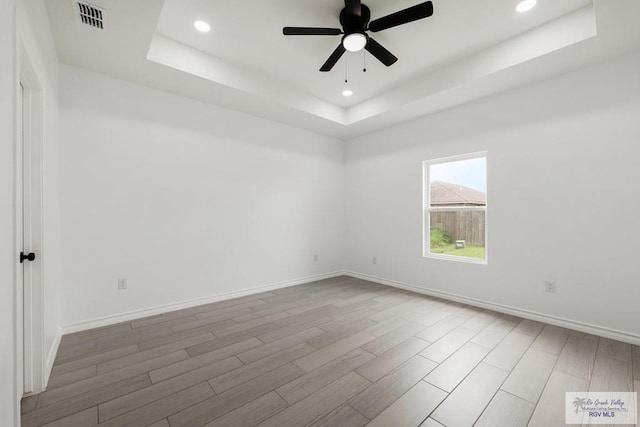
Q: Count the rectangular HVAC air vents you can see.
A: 1